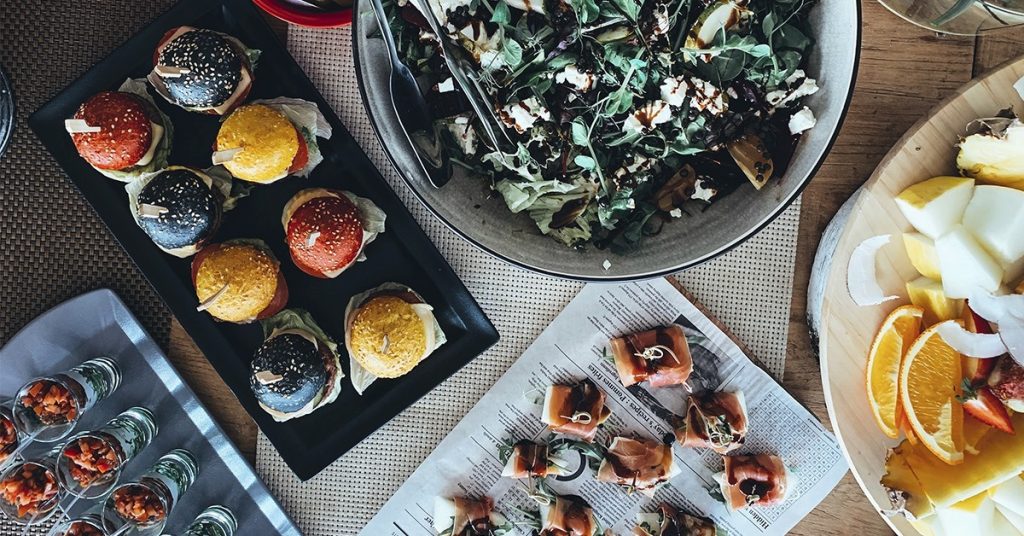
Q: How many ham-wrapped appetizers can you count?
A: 9